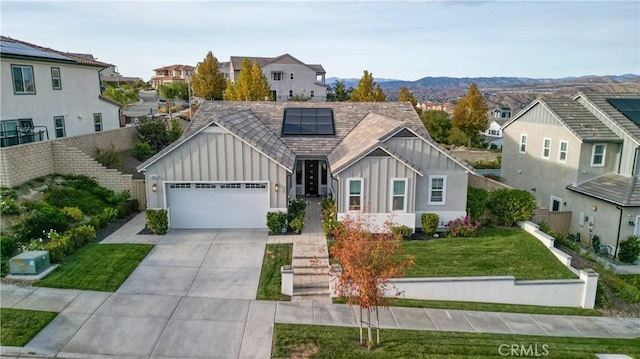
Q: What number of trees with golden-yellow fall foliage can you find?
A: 5